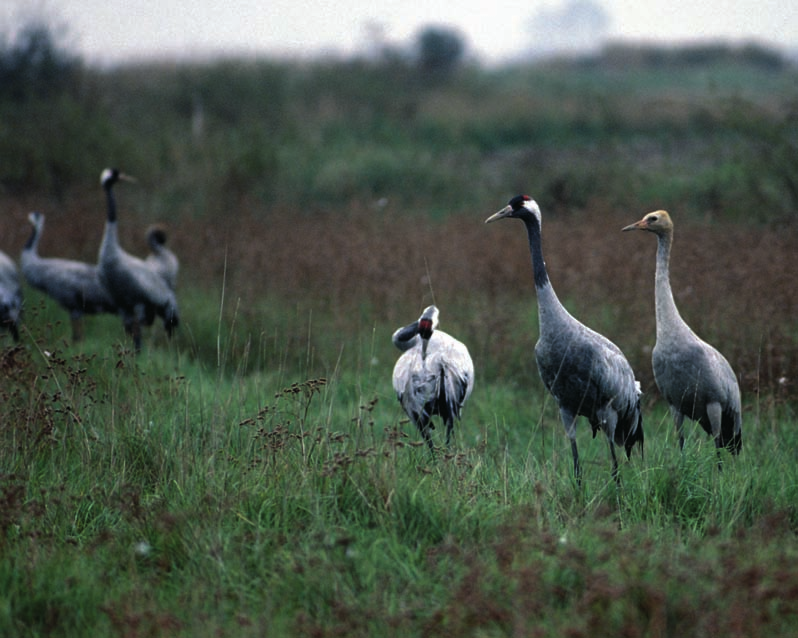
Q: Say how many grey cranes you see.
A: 7